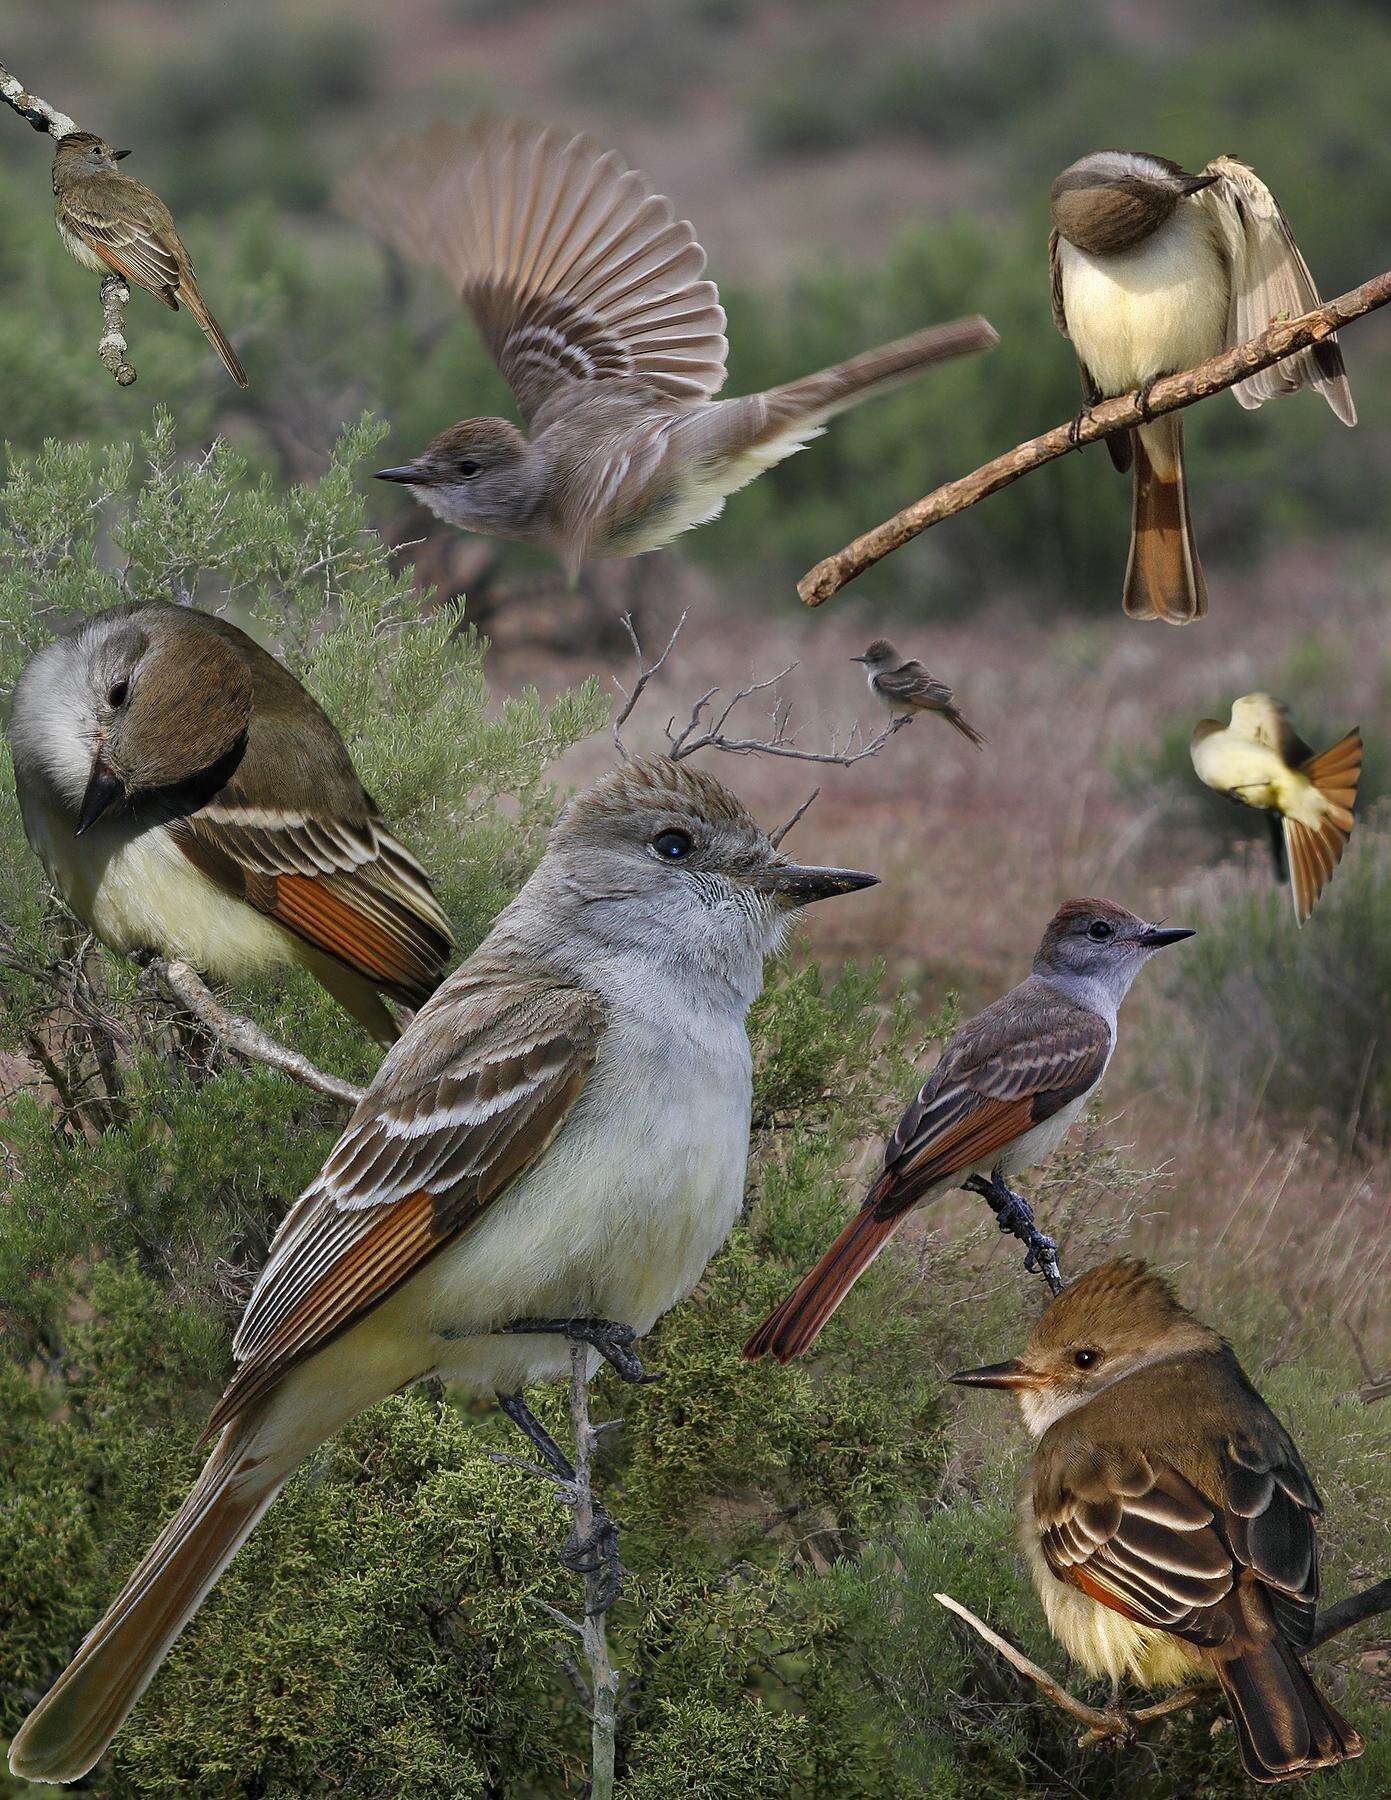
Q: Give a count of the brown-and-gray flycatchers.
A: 9